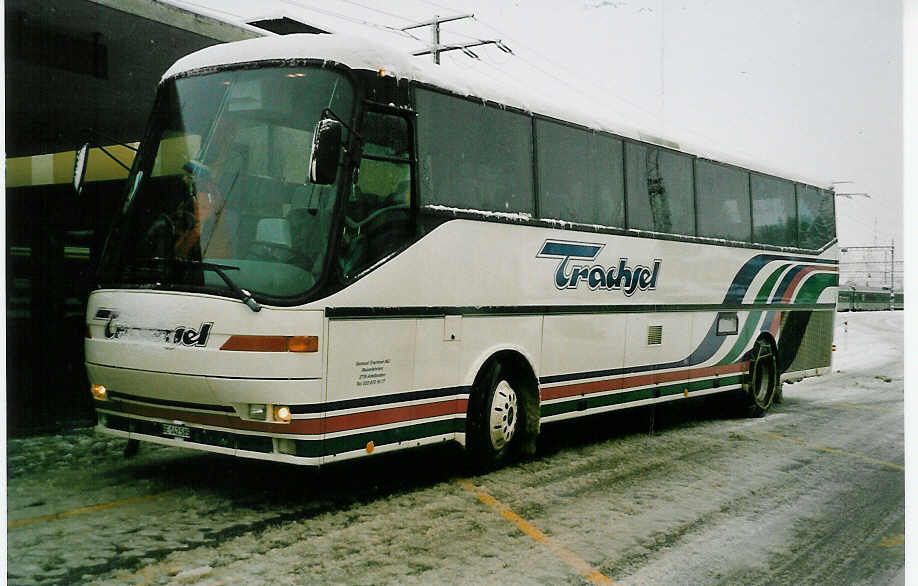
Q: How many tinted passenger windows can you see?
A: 6